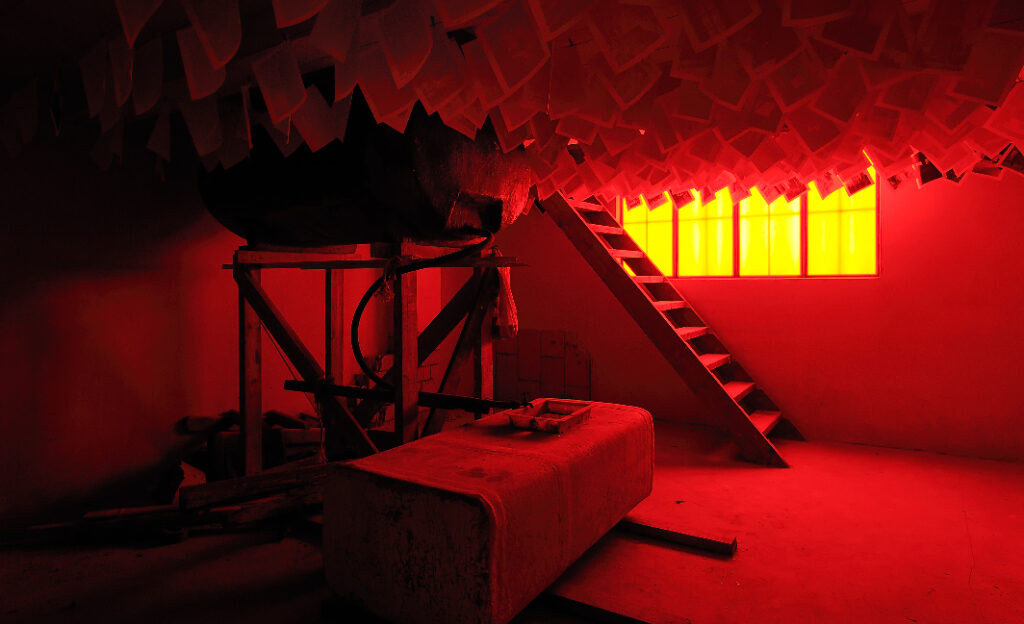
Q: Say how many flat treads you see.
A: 9